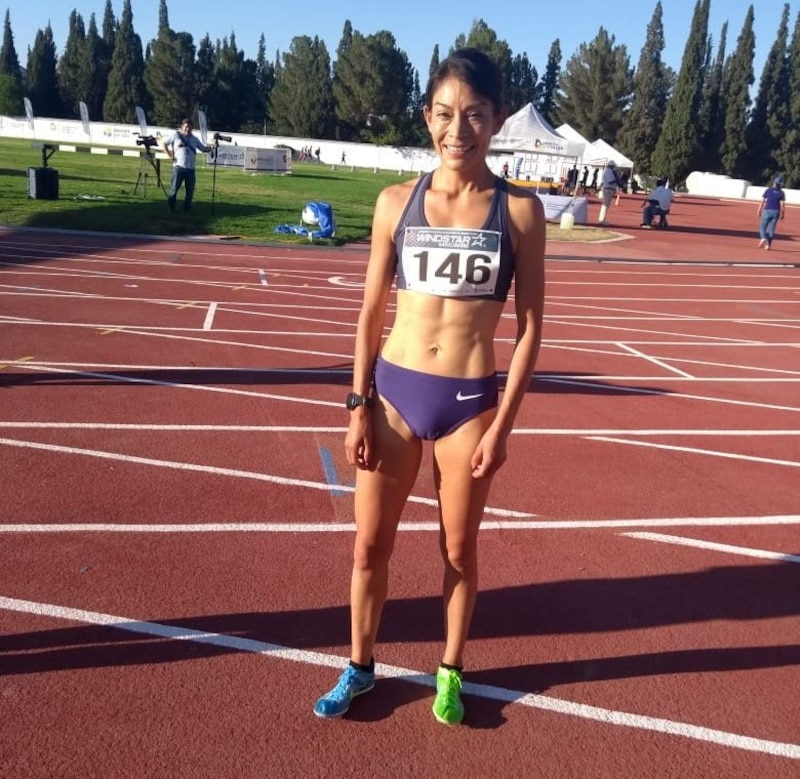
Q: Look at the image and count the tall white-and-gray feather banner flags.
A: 4